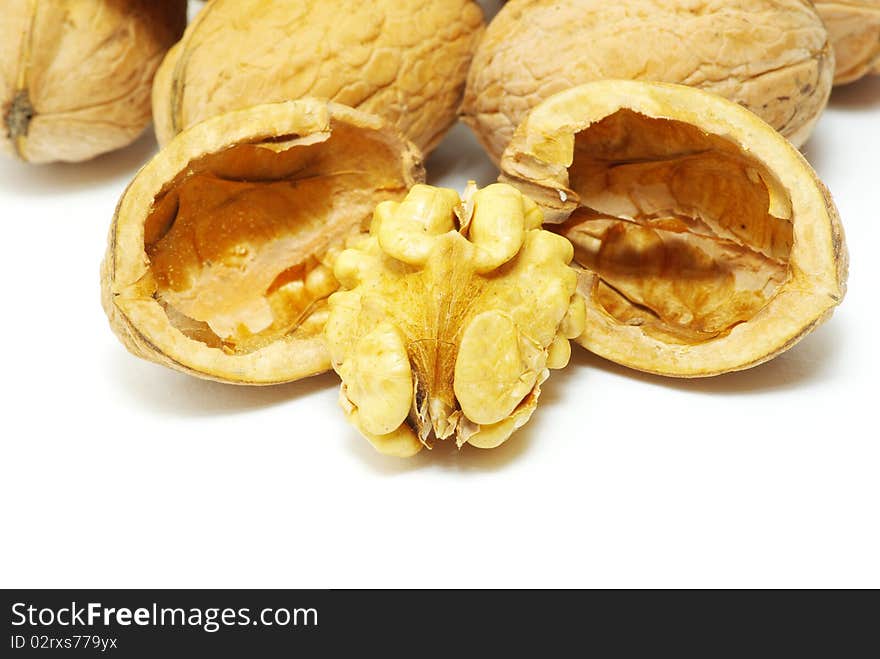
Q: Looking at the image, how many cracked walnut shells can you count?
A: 2